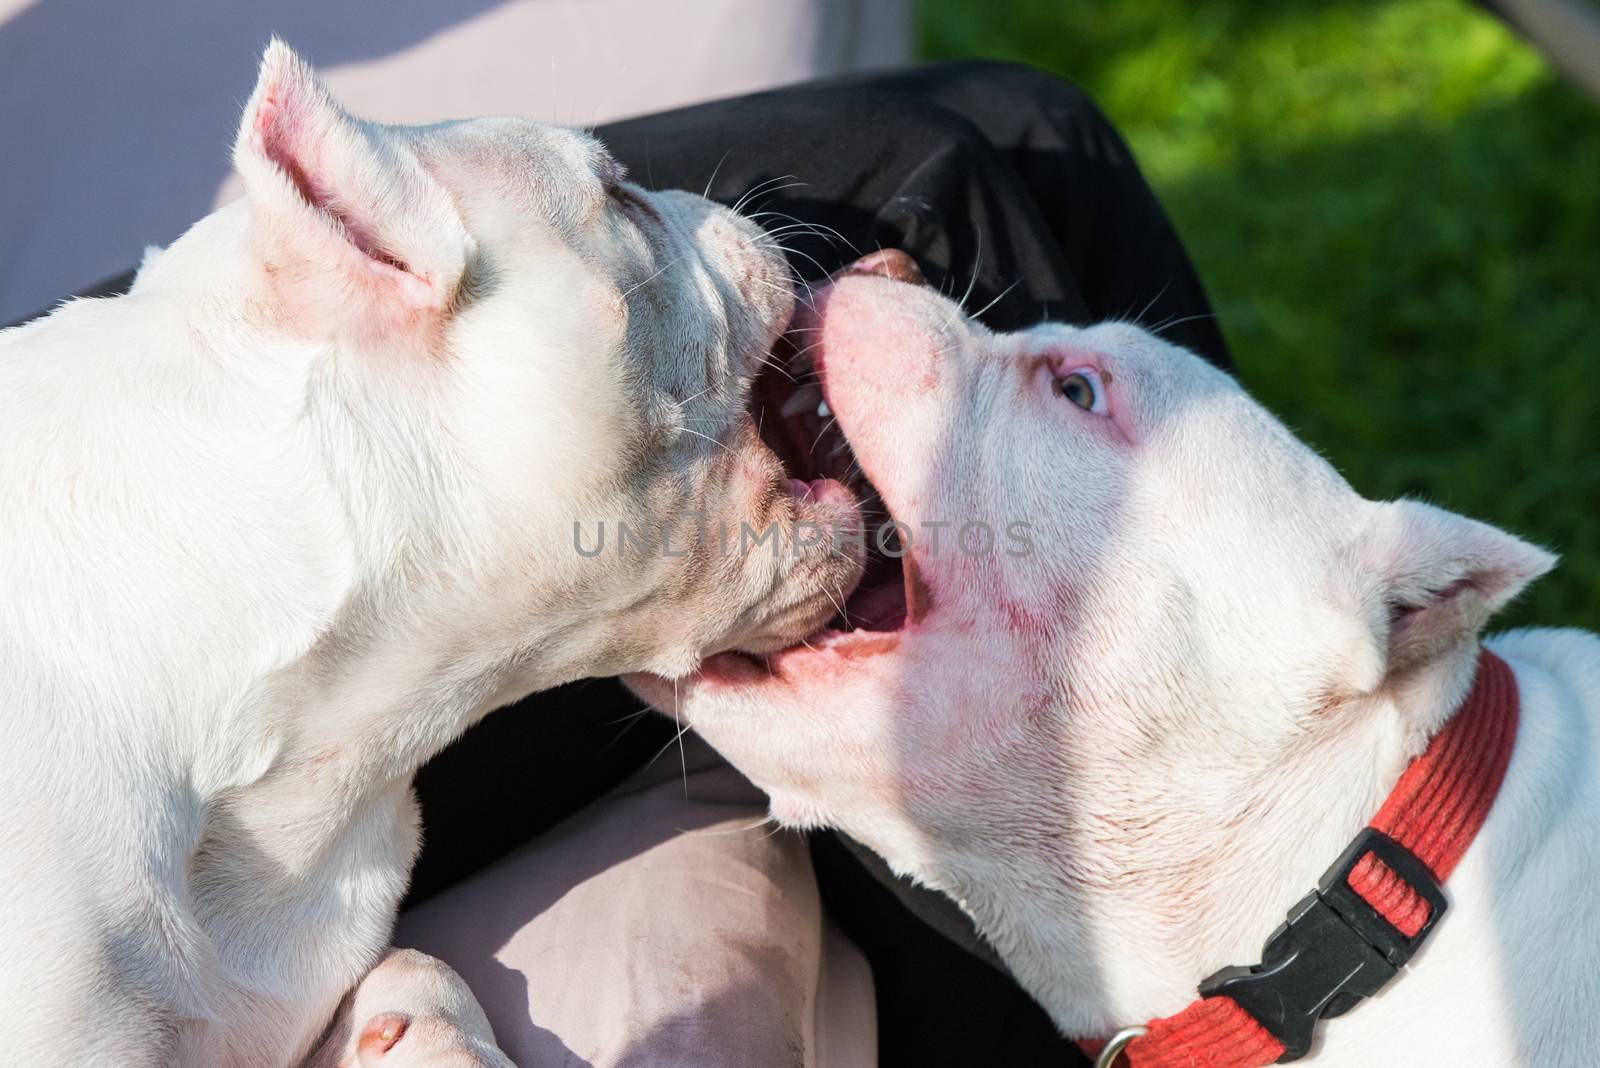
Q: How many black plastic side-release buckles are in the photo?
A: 1